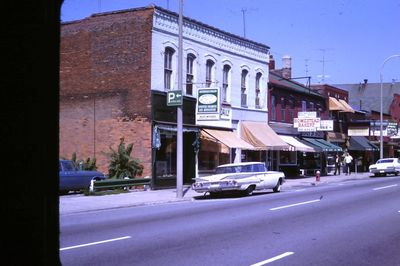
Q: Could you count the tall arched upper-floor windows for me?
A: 6